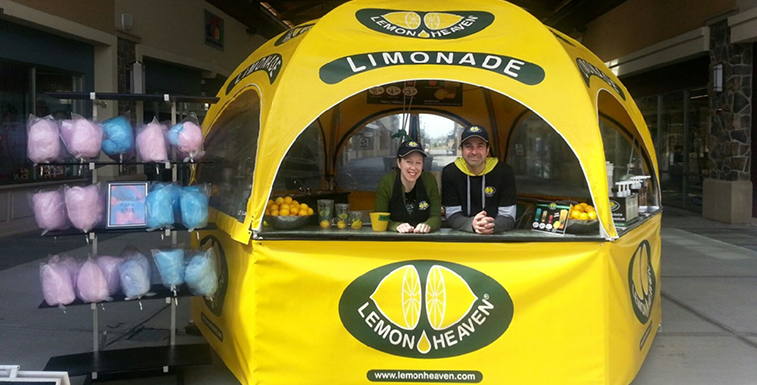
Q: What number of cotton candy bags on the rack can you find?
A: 14